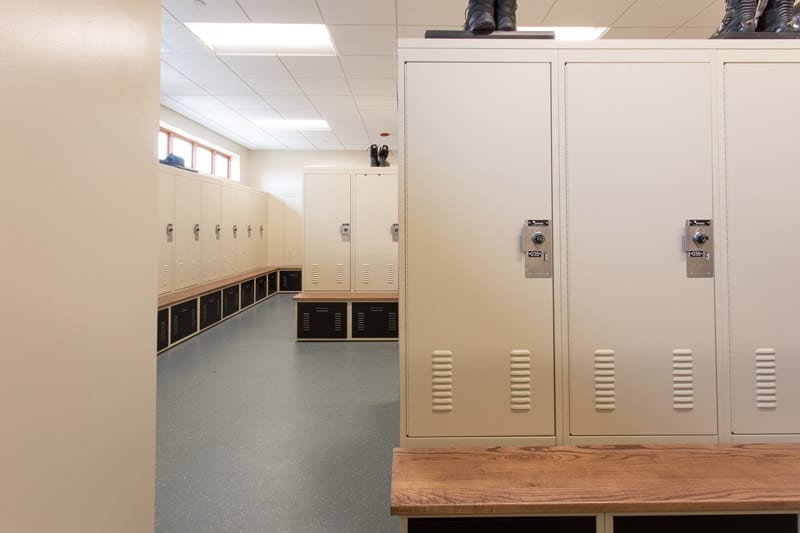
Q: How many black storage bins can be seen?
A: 12